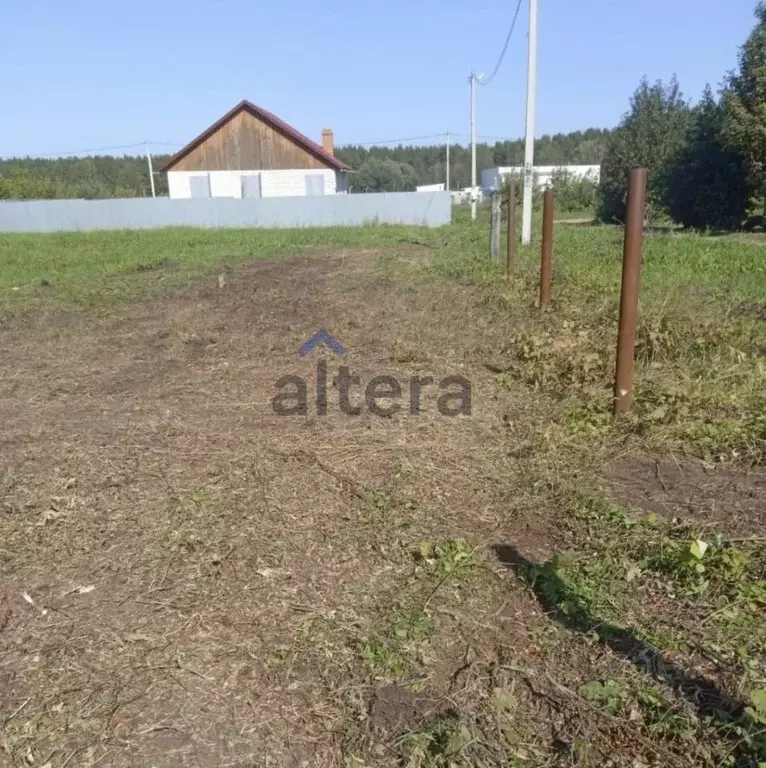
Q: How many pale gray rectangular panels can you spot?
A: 3